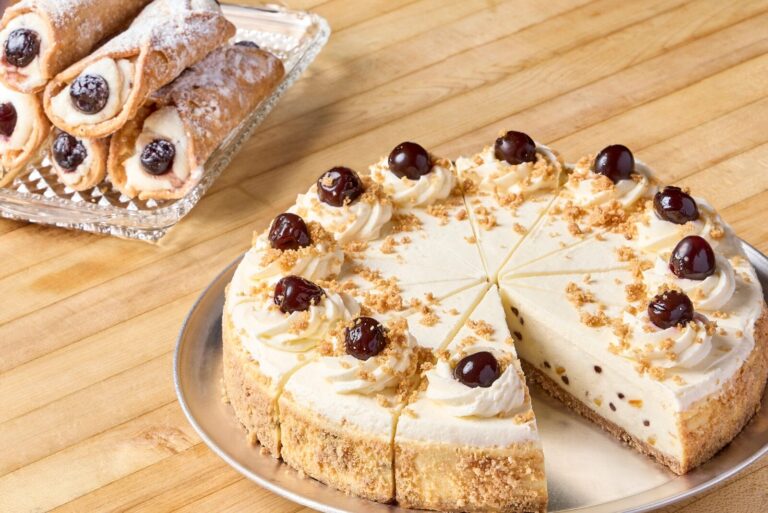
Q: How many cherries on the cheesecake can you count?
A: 11